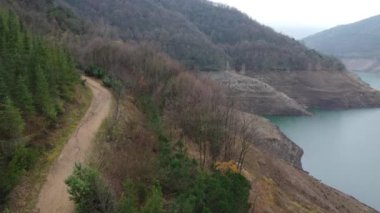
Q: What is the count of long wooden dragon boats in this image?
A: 0